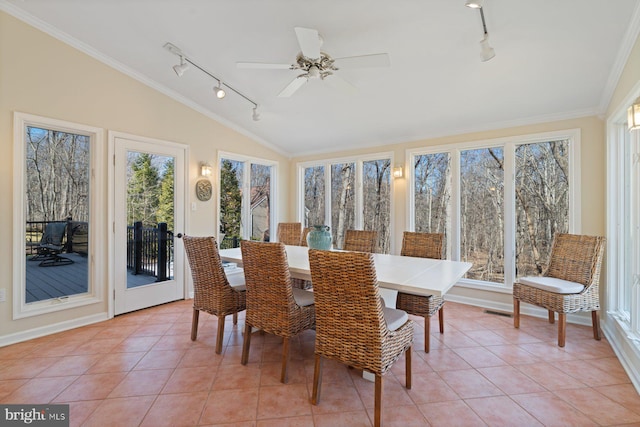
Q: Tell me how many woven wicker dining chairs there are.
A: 8